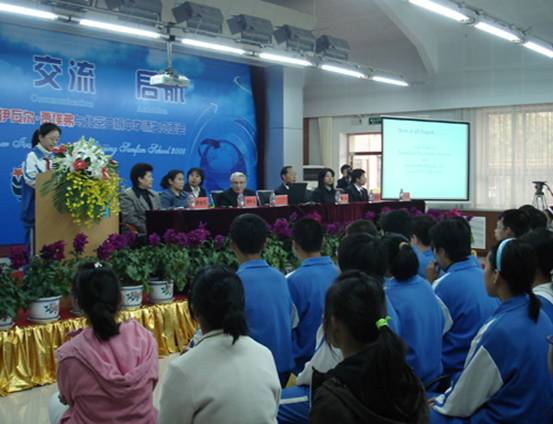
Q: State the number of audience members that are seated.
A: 15